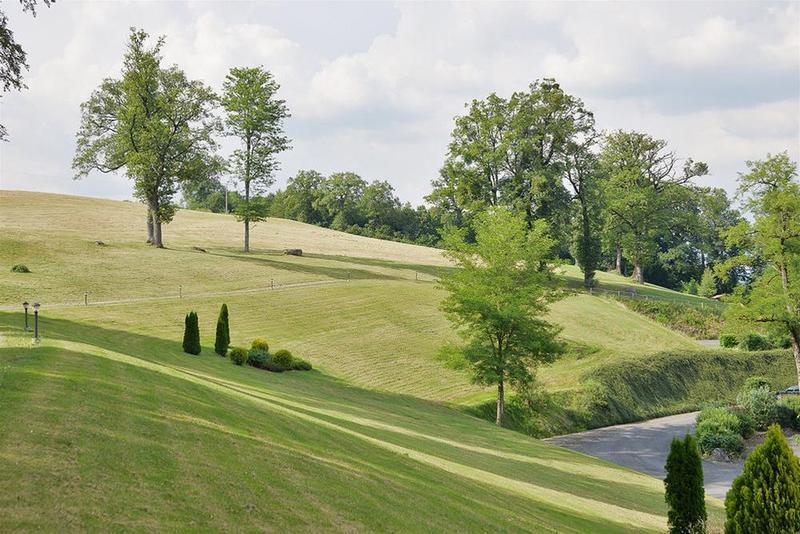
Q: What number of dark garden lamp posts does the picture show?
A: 2